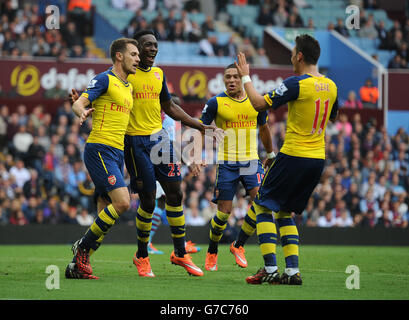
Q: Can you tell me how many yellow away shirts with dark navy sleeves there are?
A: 4